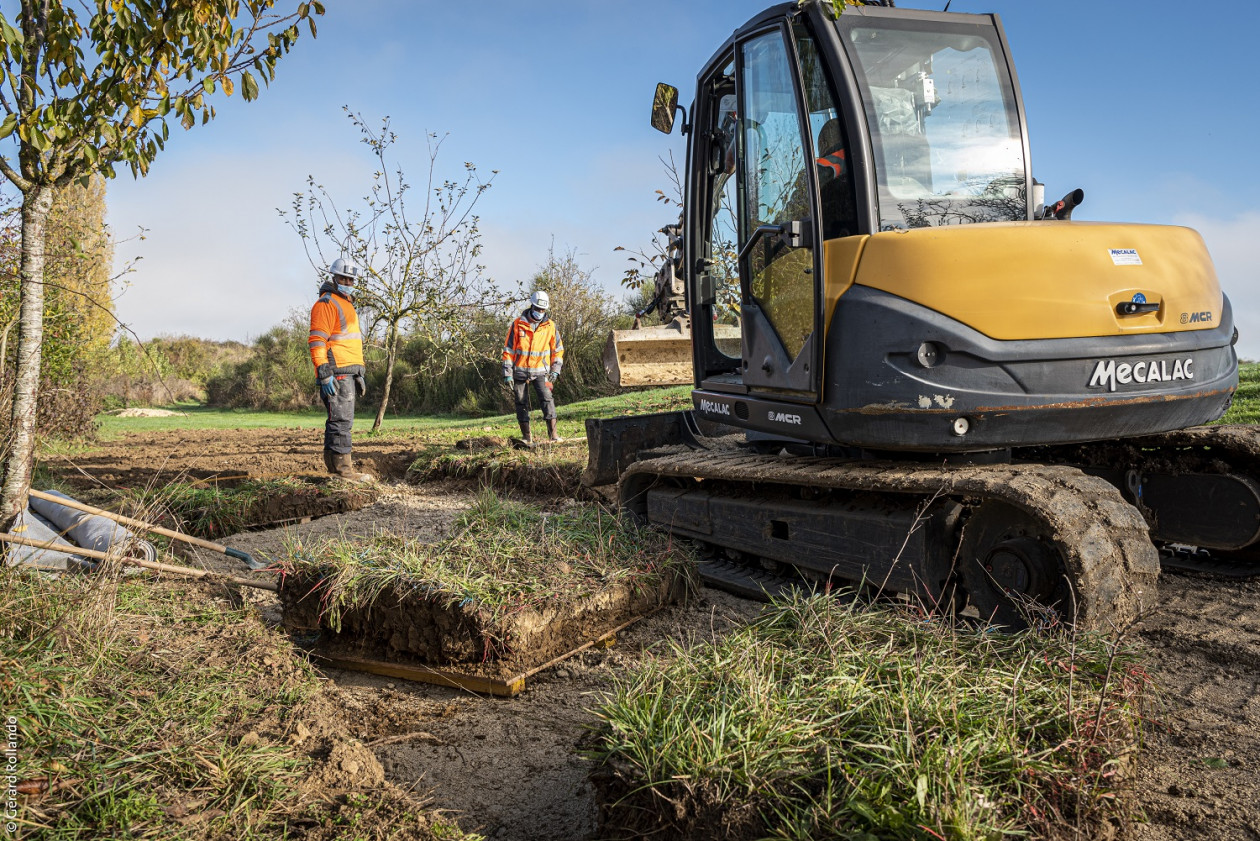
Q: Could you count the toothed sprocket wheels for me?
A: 1